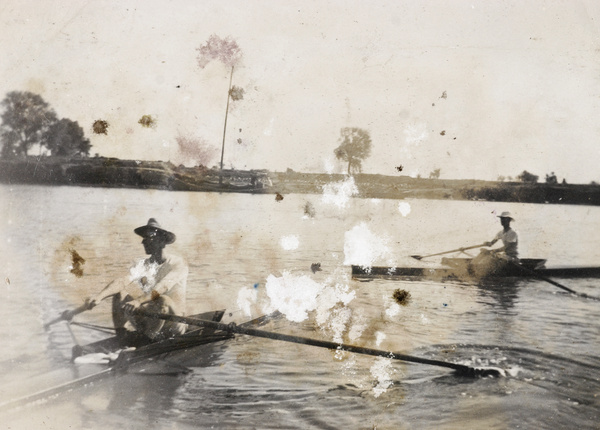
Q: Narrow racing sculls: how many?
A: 2